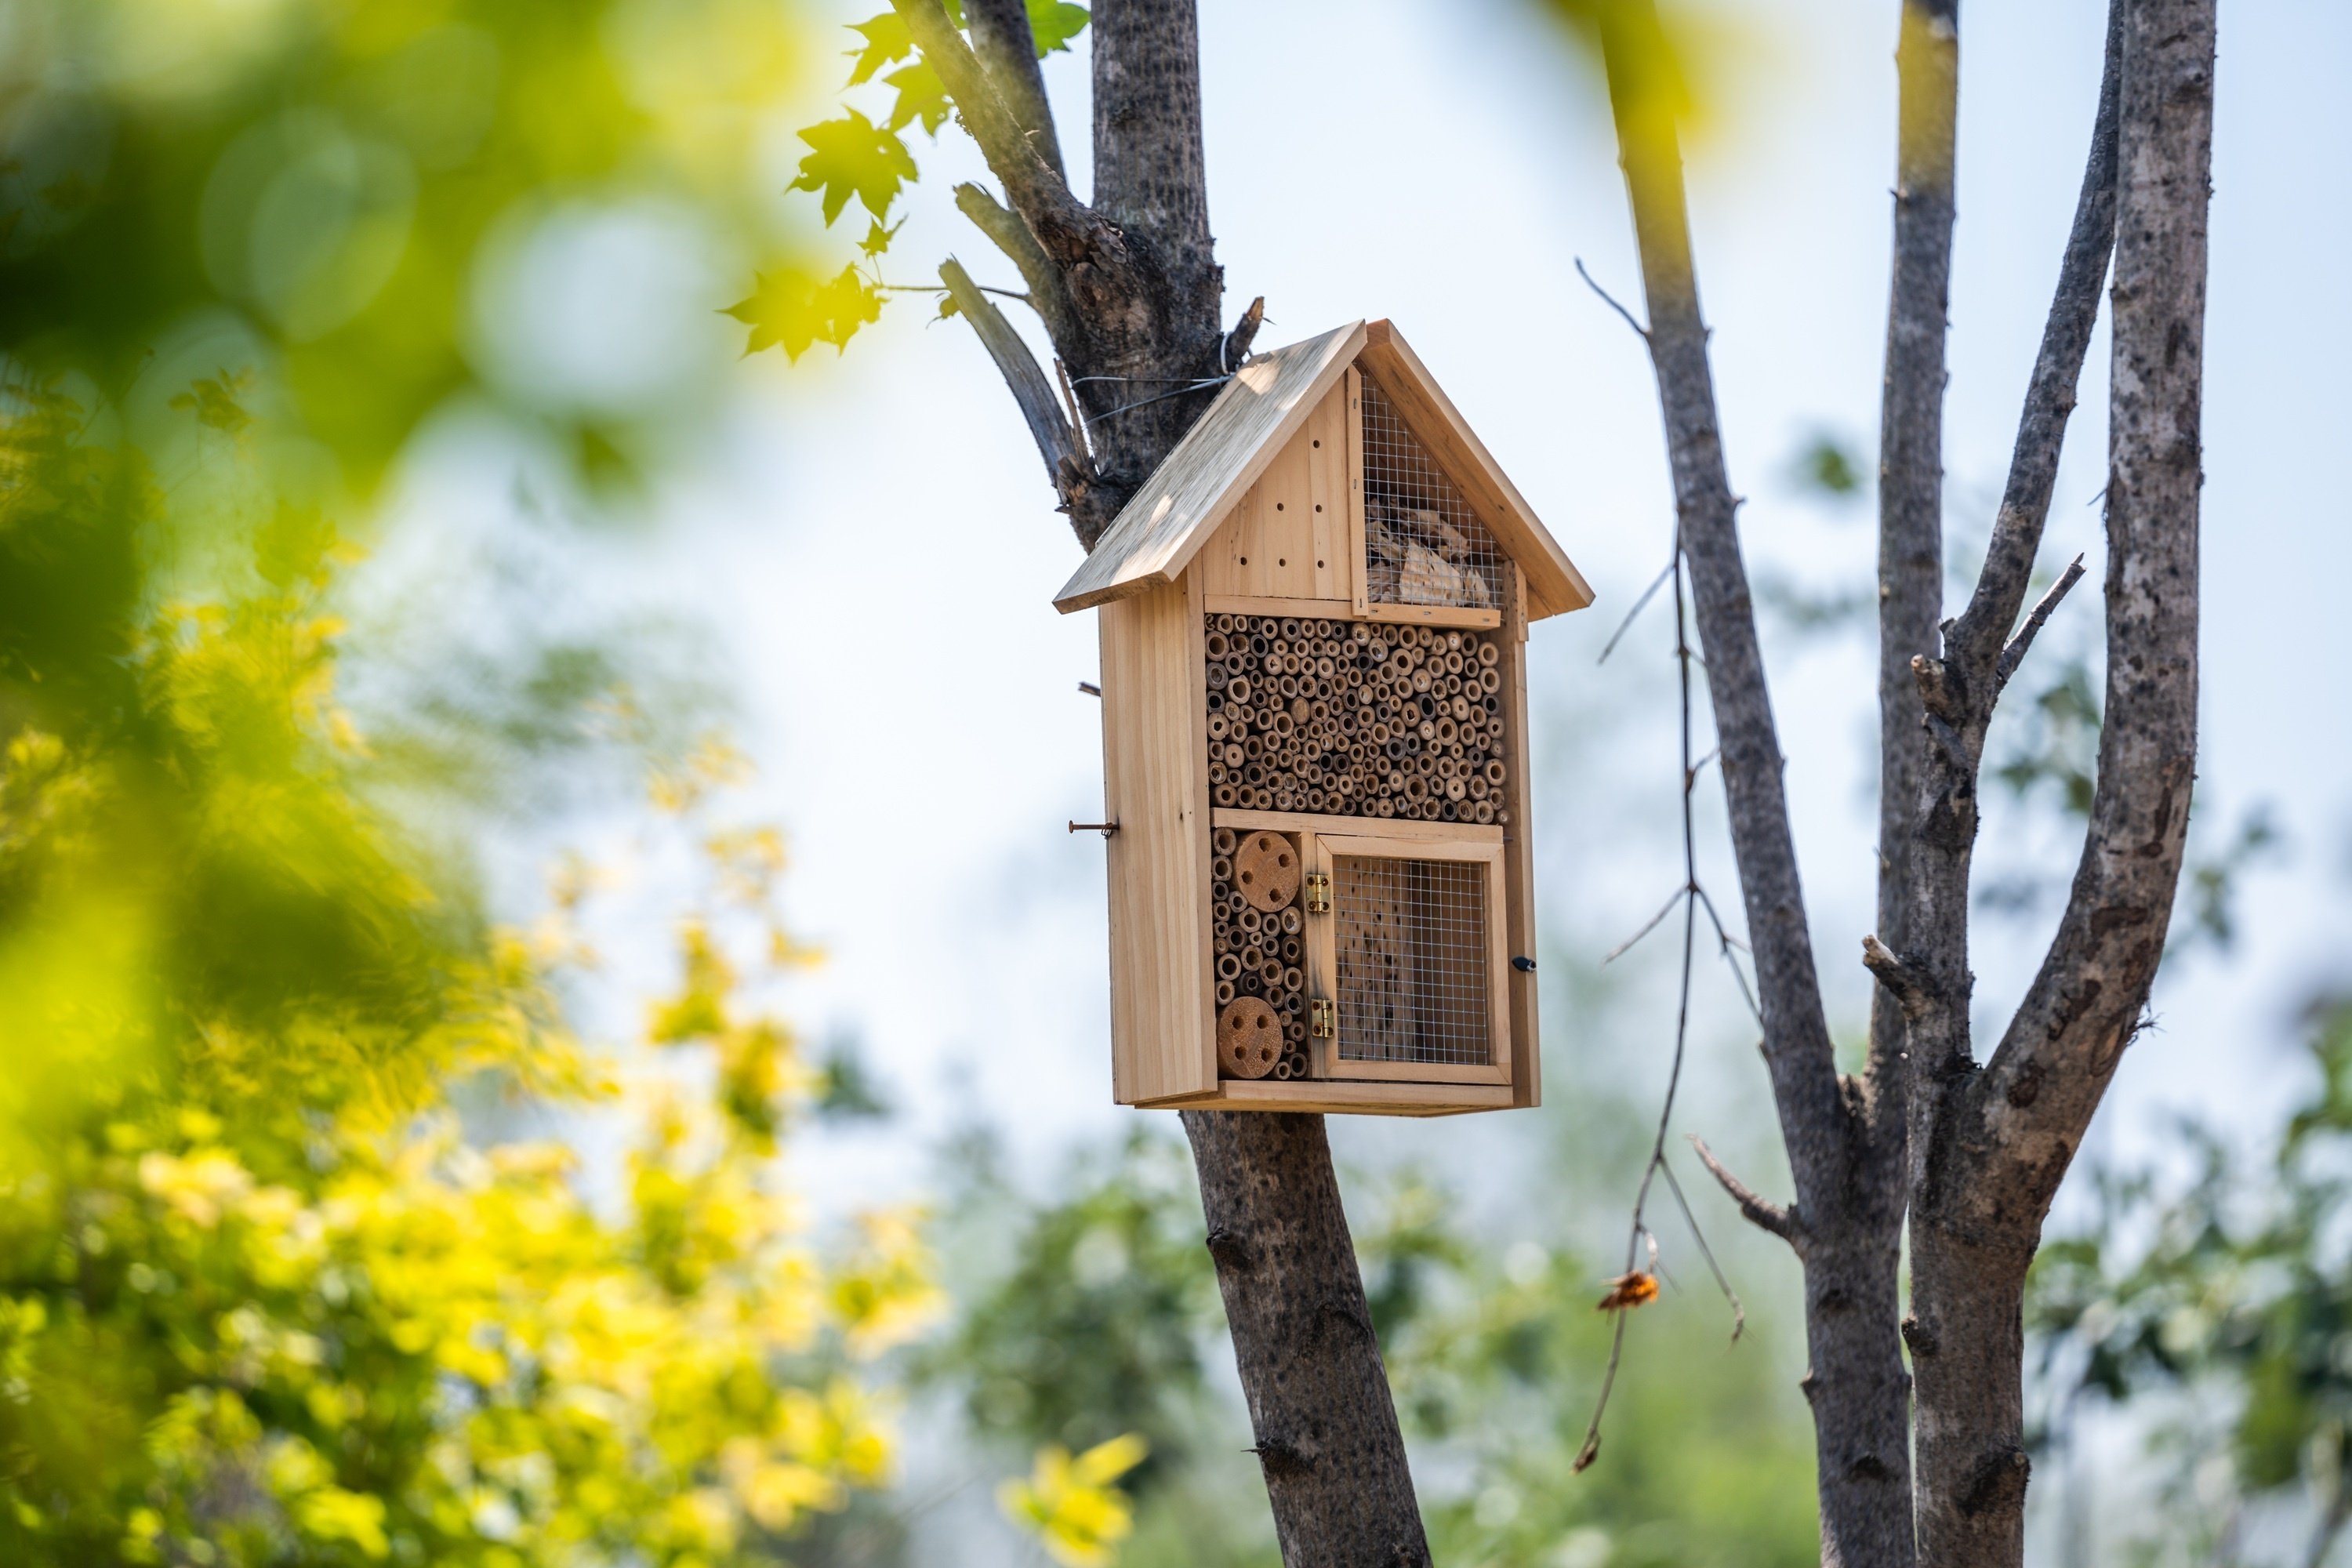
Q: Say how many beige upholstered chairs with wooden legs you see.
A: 0